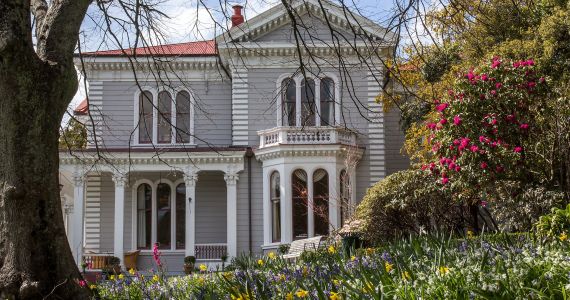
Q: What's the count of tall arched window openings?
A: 13